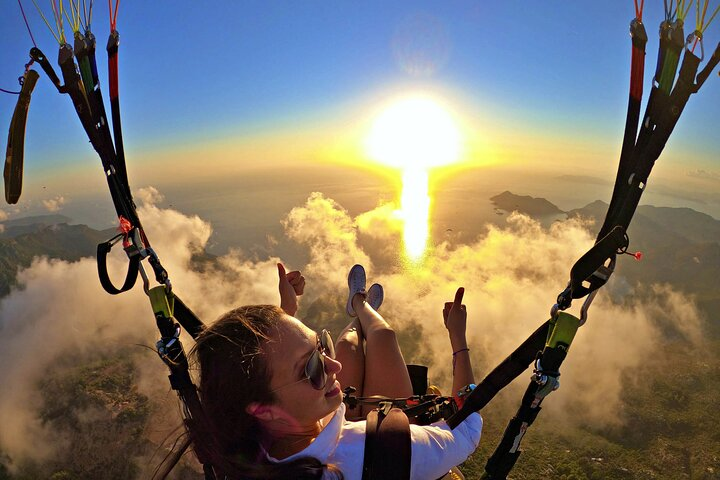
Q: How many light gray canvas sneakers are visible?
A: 2